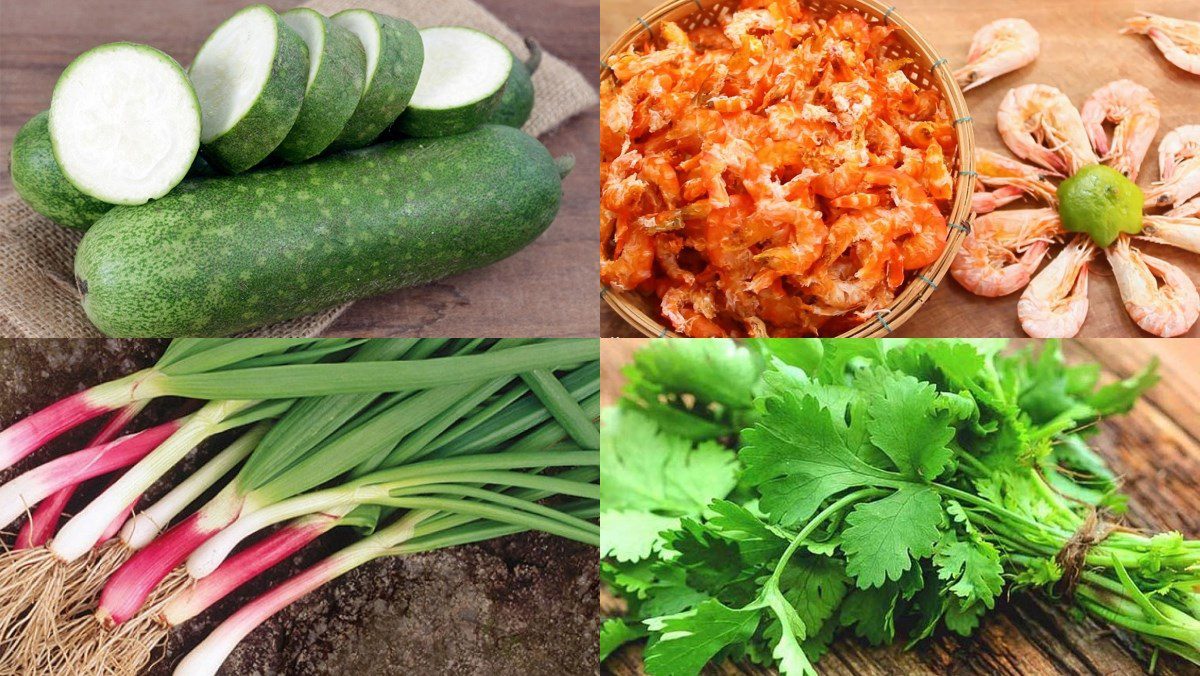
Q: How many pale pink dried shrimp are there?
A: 10